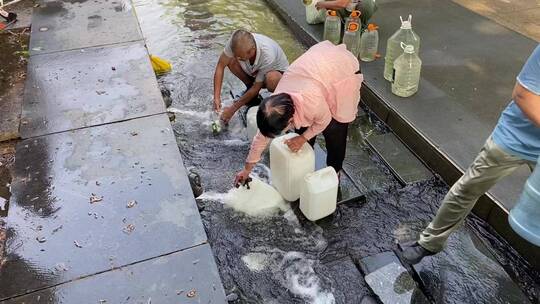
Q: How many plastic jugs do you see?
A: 12